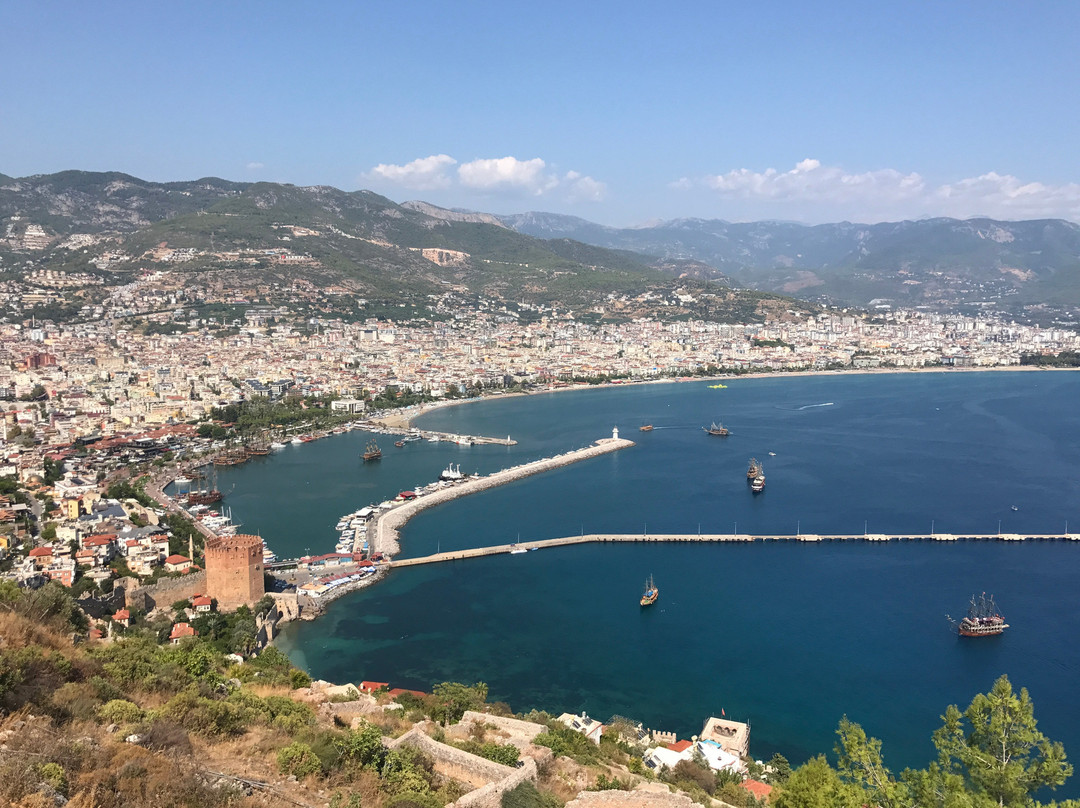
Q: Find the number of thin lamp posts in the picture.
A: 11